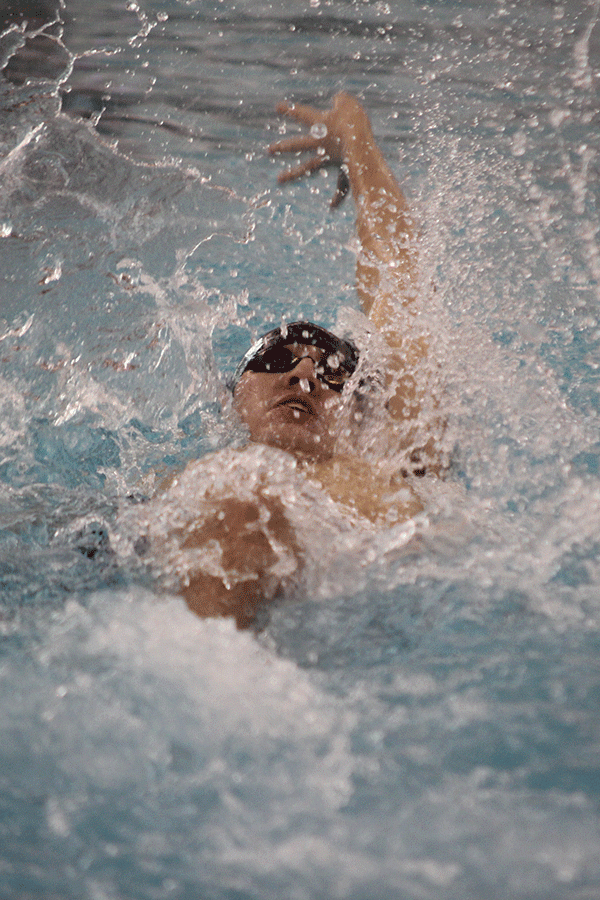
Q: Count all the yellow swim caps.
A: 0